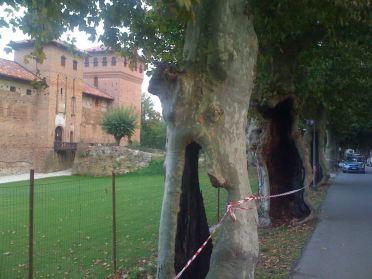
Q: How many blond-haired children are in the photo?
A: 0